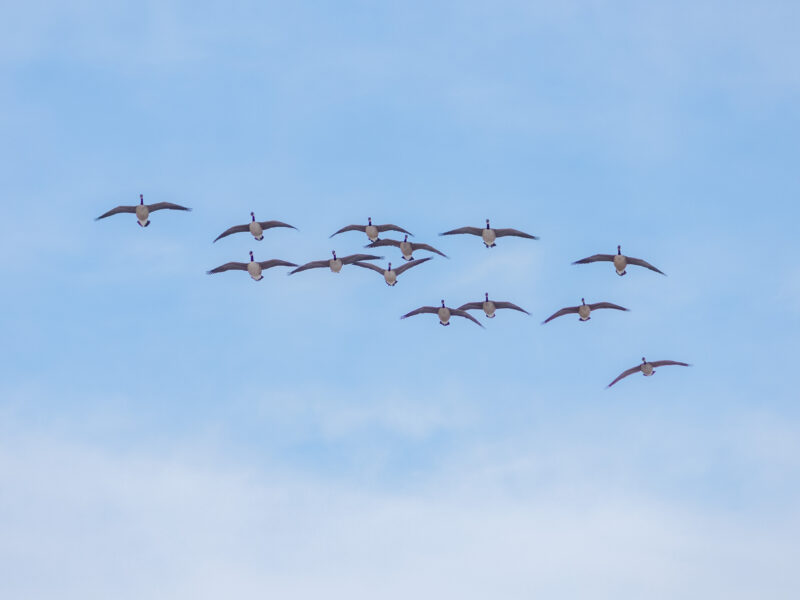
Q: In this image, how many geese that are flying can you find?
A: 13